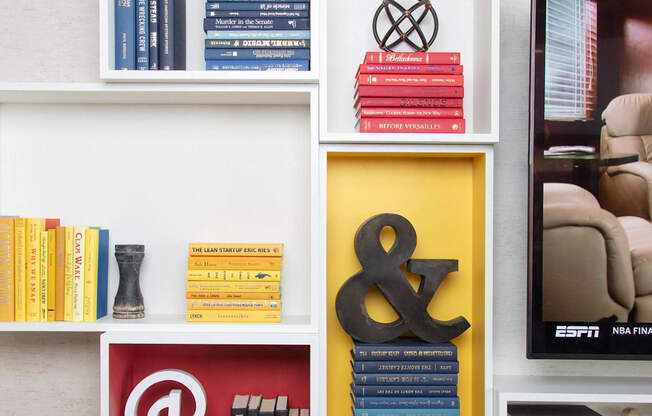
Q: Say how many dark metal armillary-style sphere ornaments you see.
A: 1